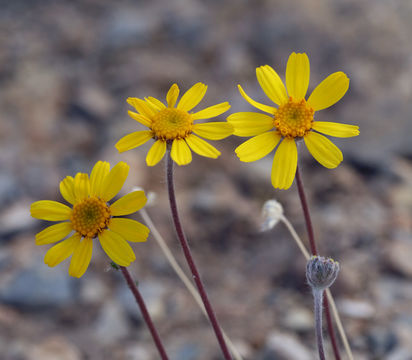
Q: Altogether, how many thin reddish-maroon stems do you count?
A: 3